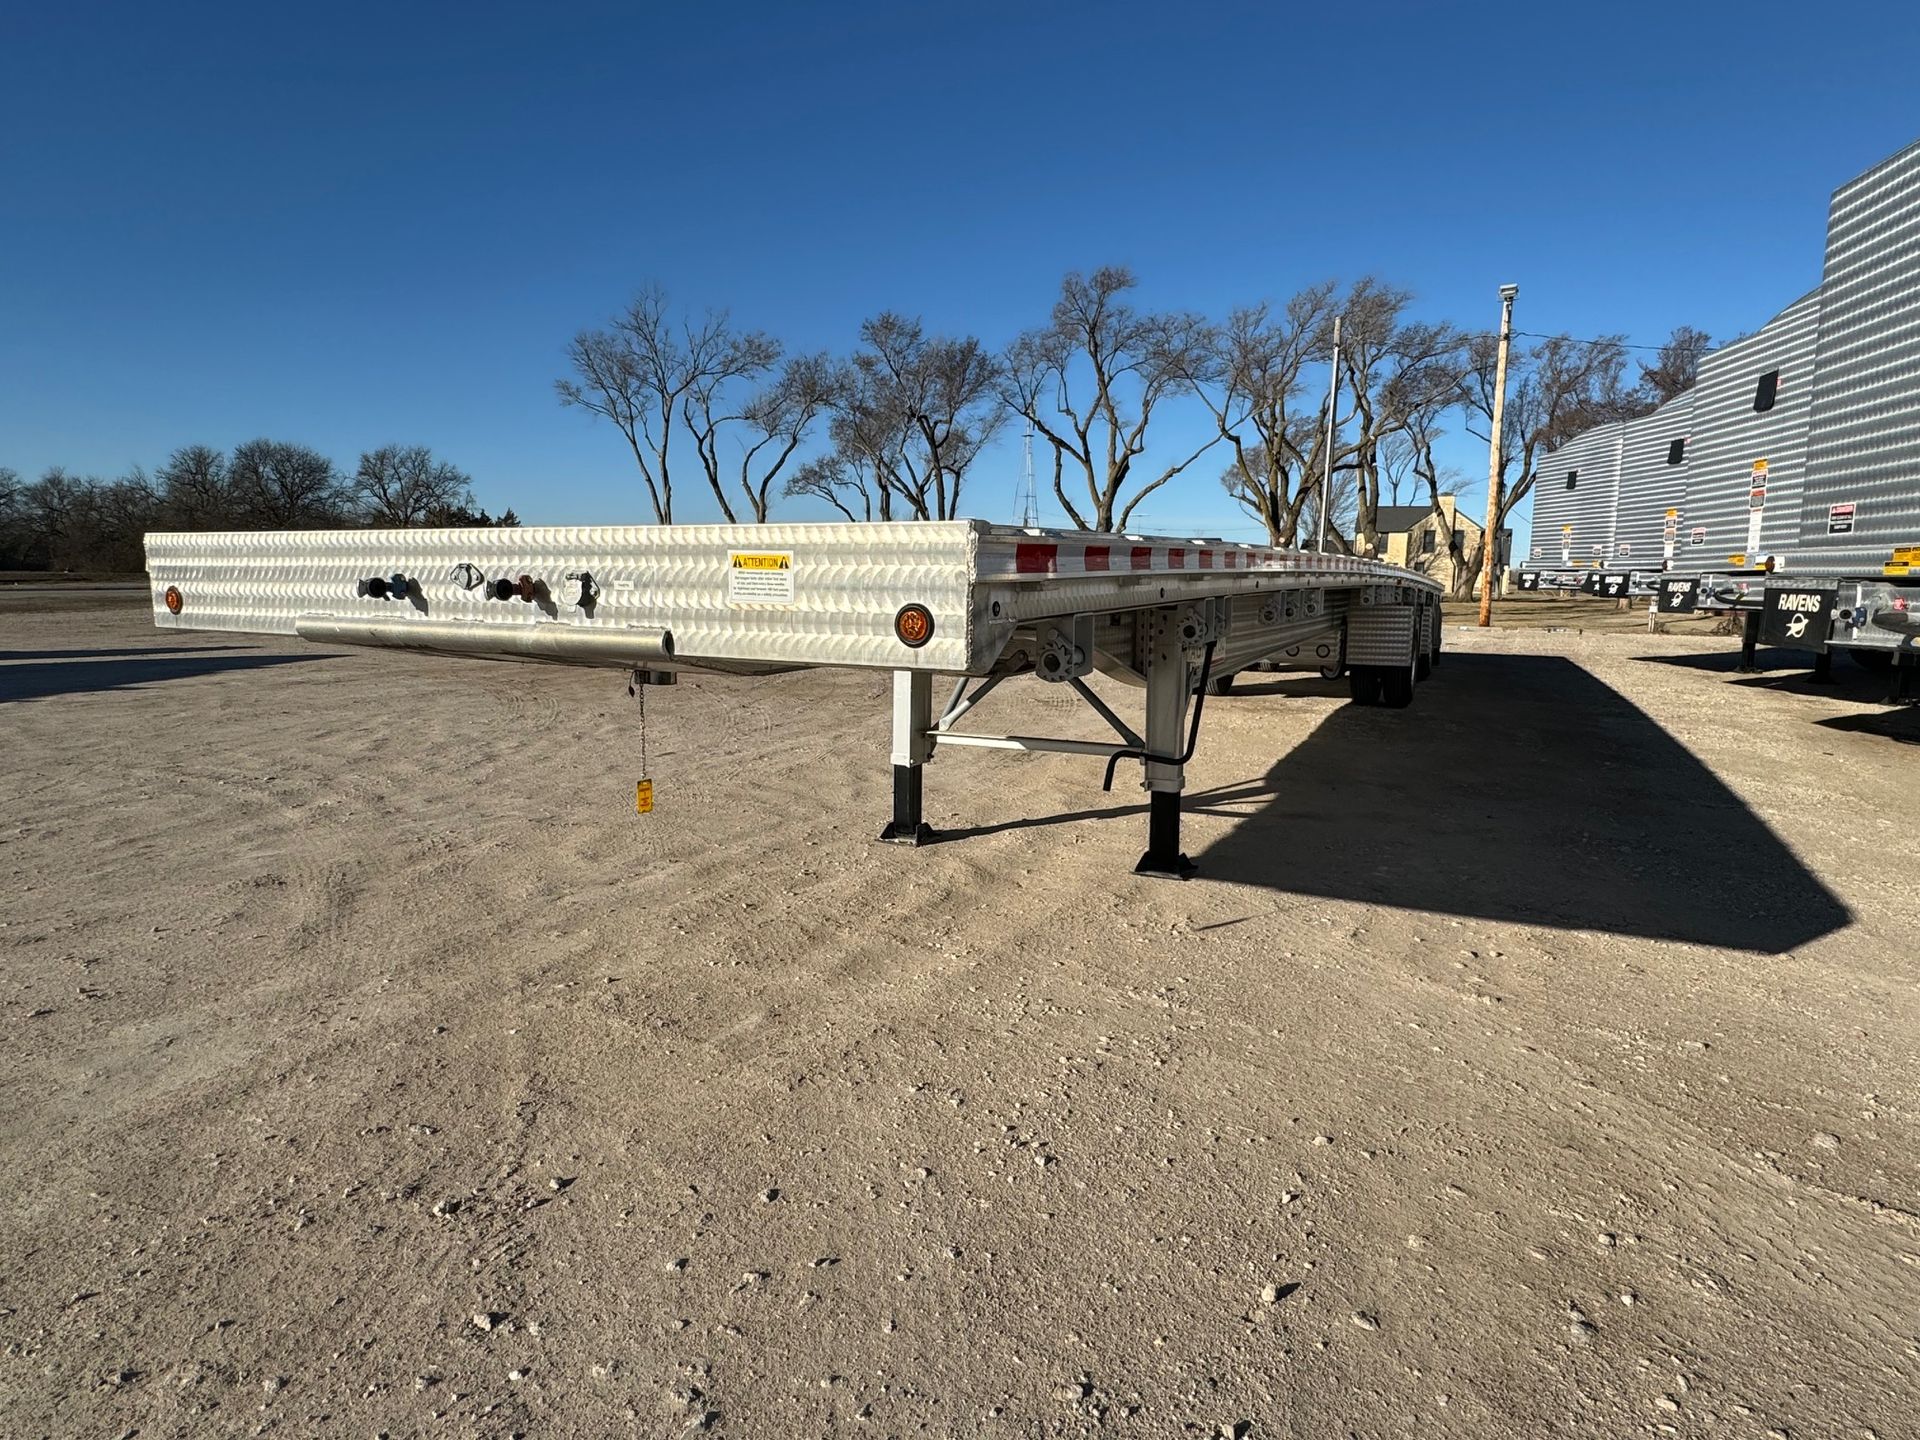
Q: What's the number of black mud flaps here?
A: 5